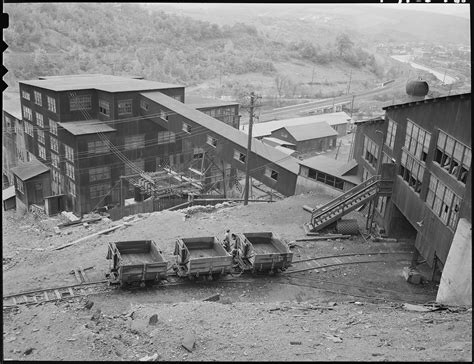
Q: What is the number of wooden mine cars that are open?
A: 3